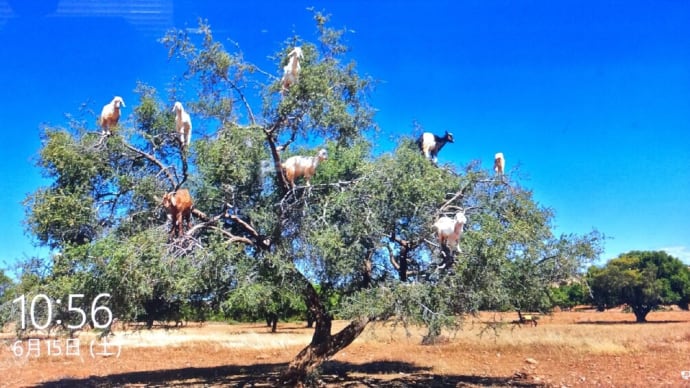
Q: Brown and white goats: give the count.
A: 7